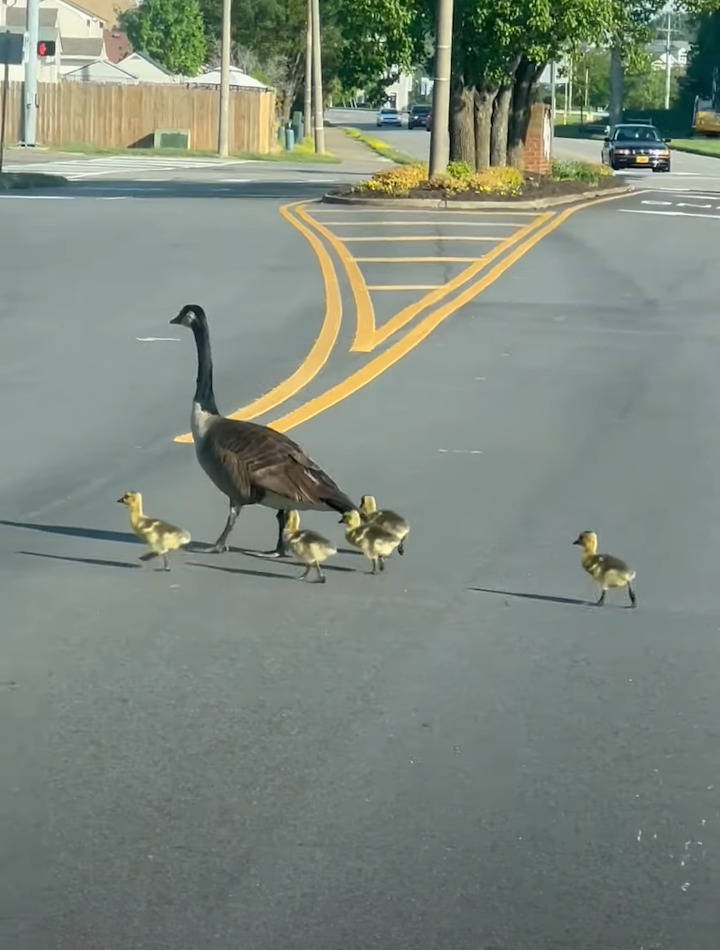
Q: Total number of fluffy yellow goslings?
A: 5